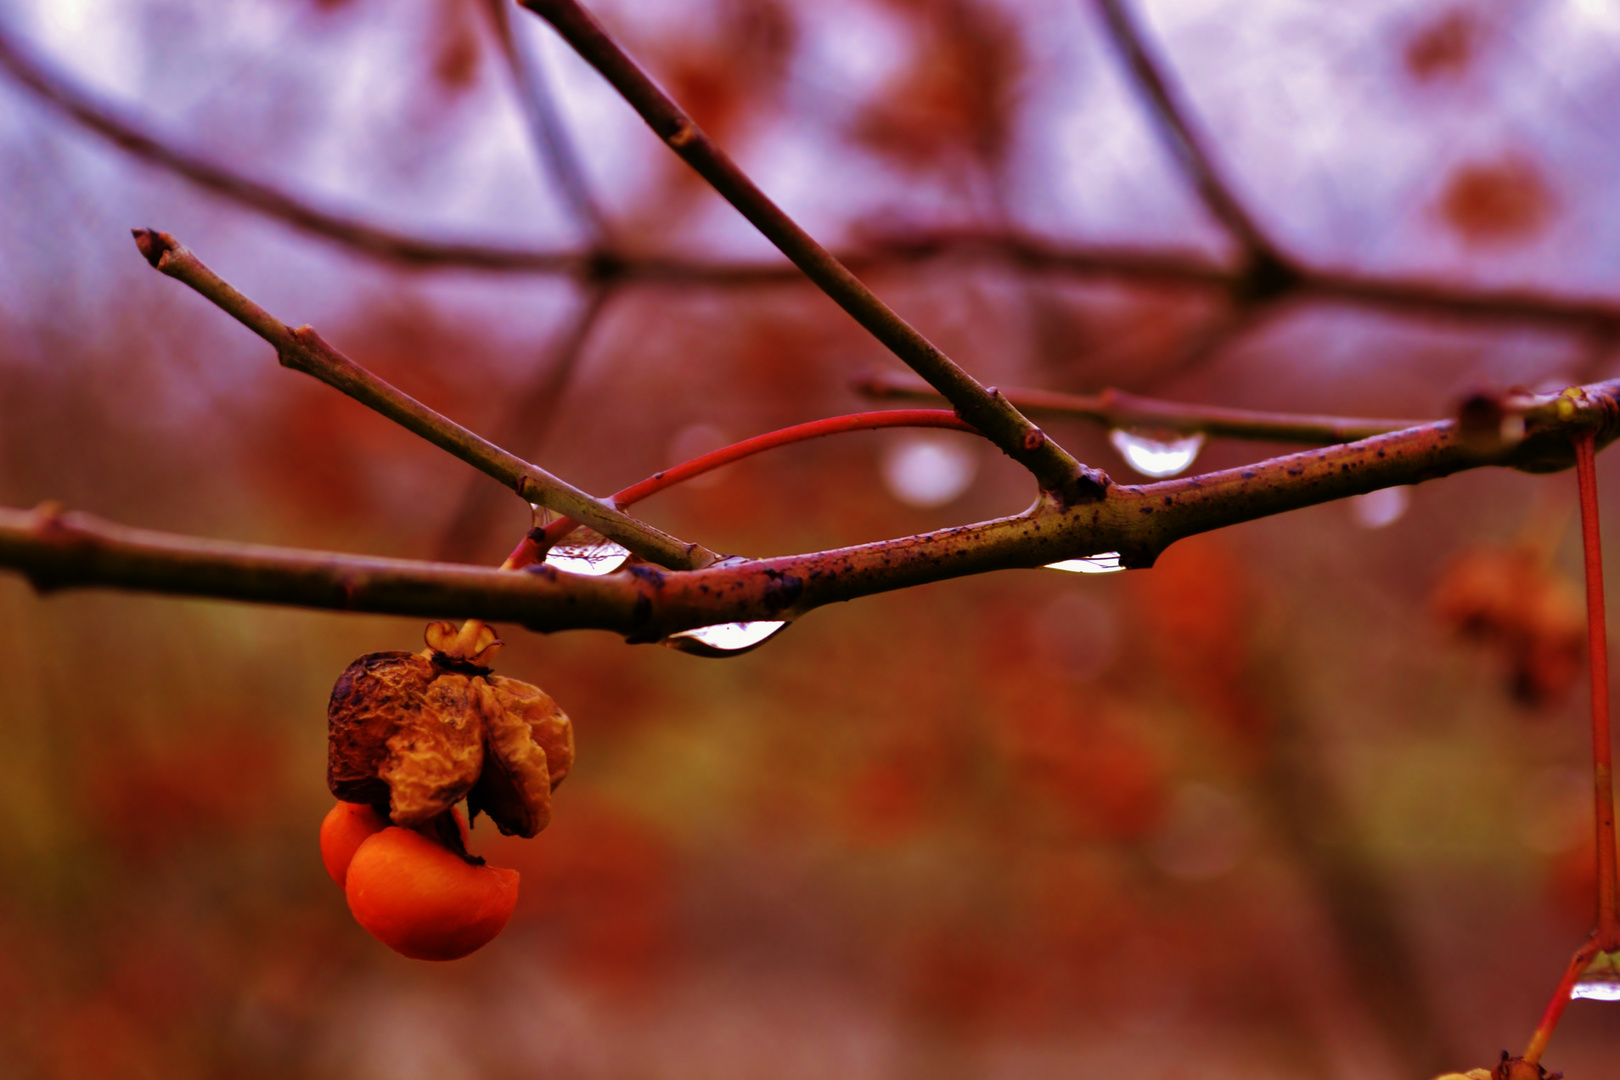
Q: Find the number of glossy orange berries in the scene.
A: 2